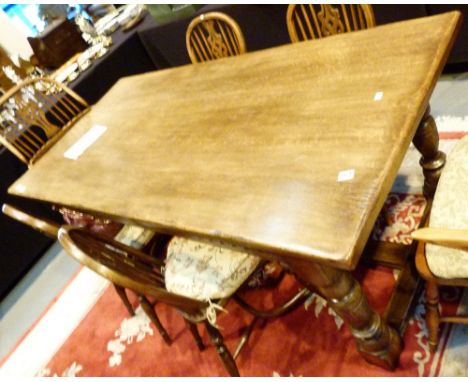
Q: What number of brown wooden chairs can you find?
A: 6